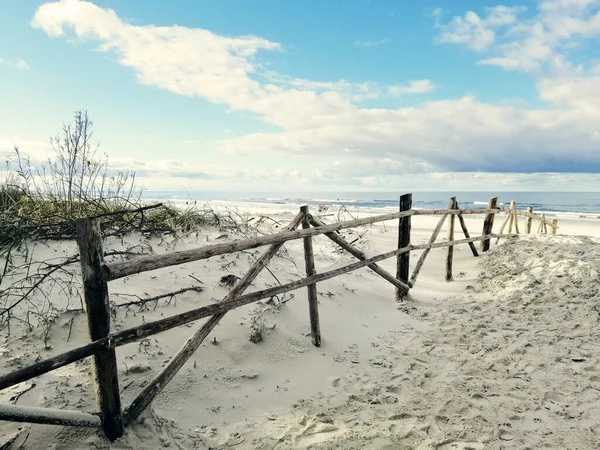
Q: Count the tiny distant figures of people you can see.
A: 2